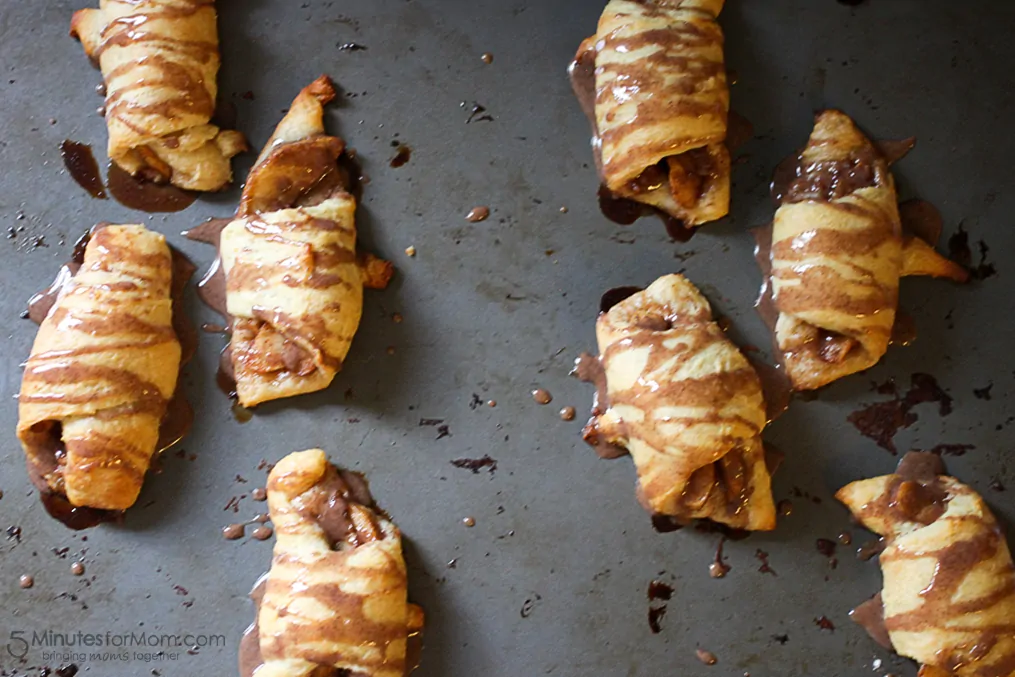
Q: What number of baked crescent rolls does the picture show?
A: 8